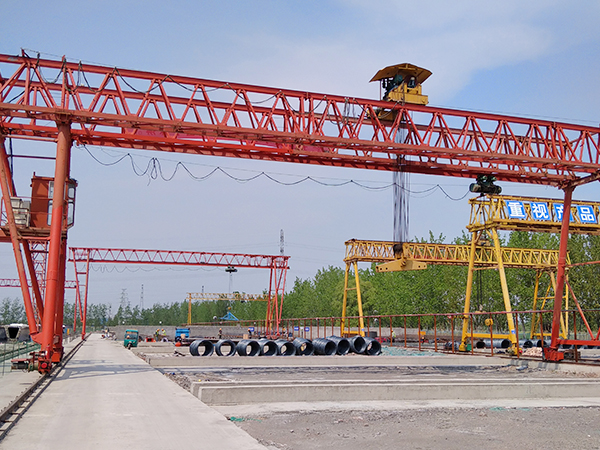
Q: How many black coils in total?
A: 10